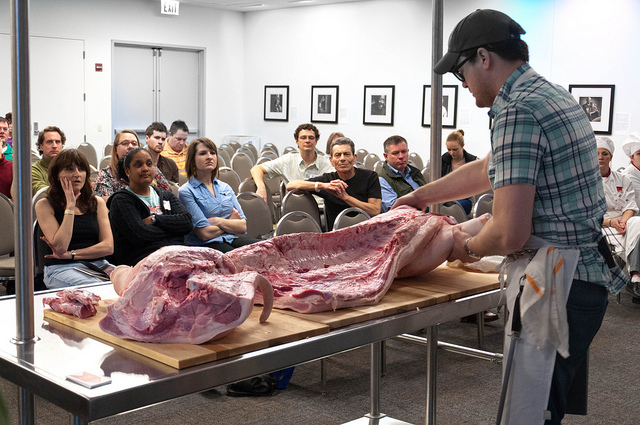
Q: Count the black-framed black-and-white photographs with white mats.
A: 5